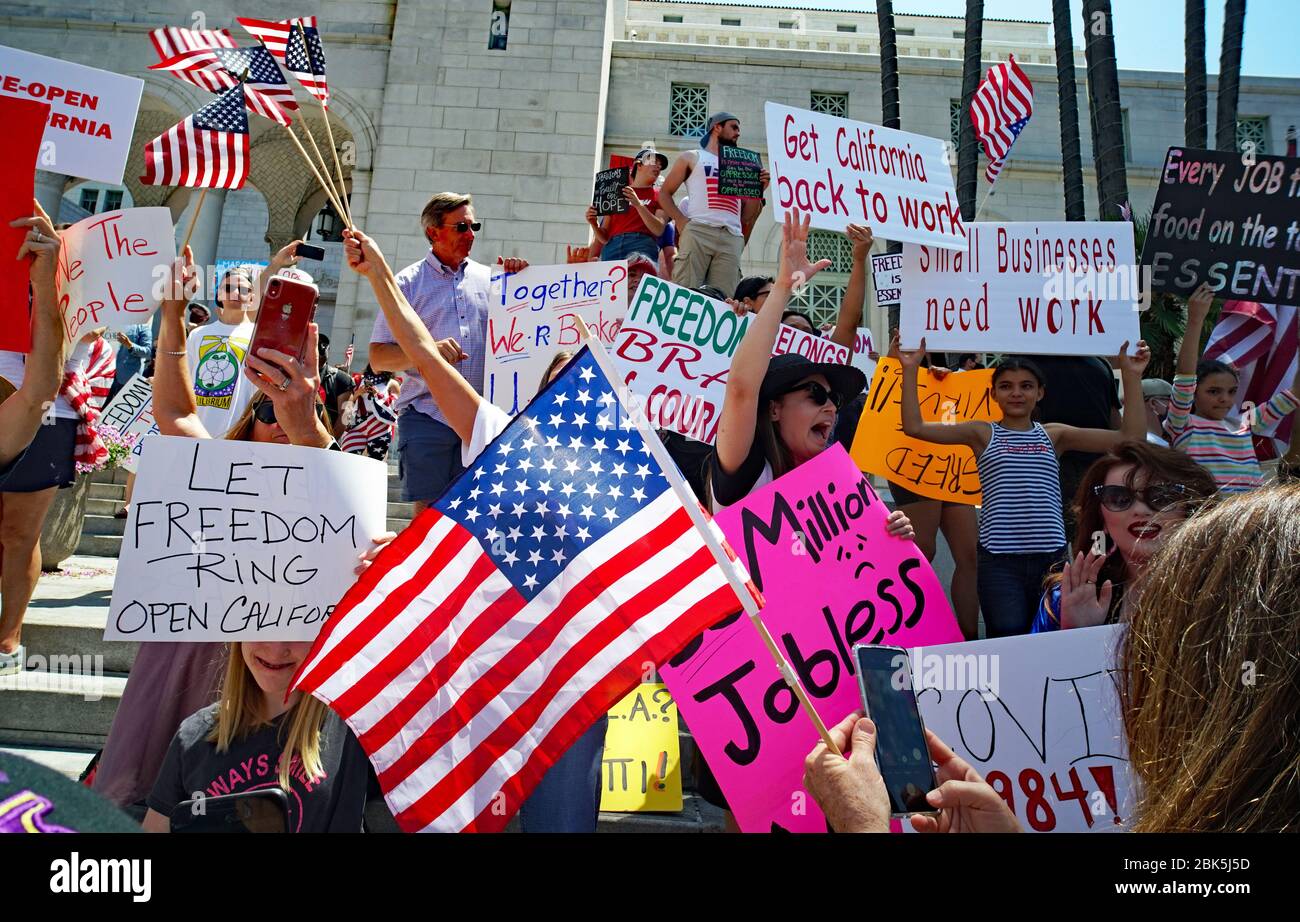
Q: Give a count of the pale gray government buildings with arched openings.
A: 1